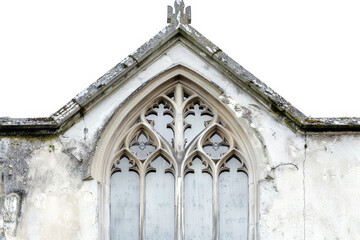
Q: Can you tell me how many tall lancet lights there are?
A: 4